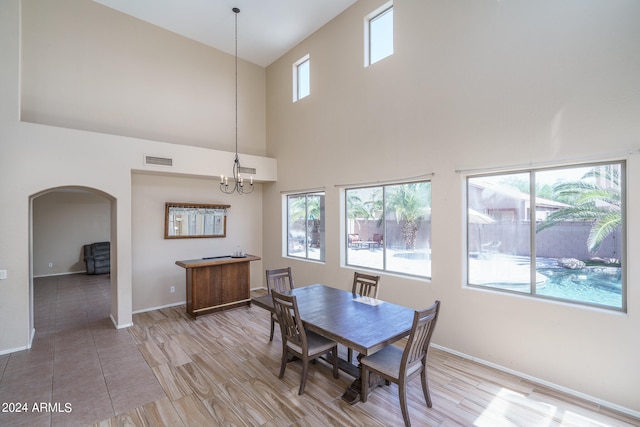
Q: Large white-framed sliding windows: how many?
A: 3